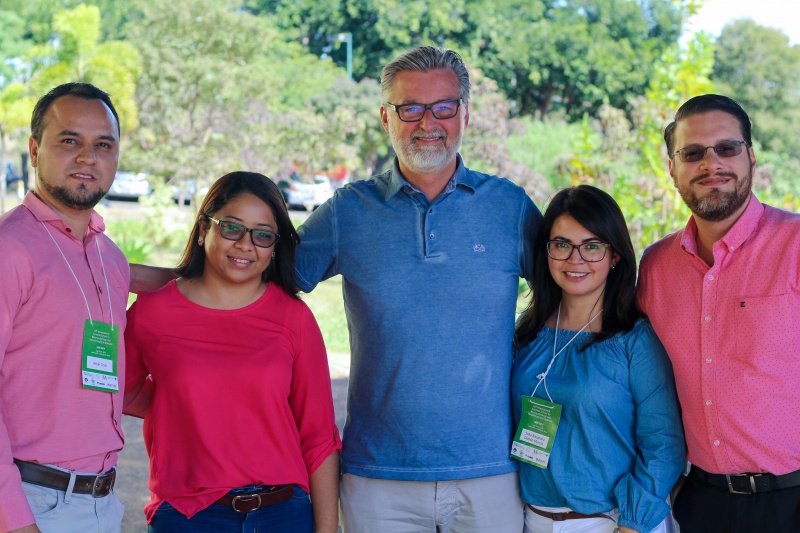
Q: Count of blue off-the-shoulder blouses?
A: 1